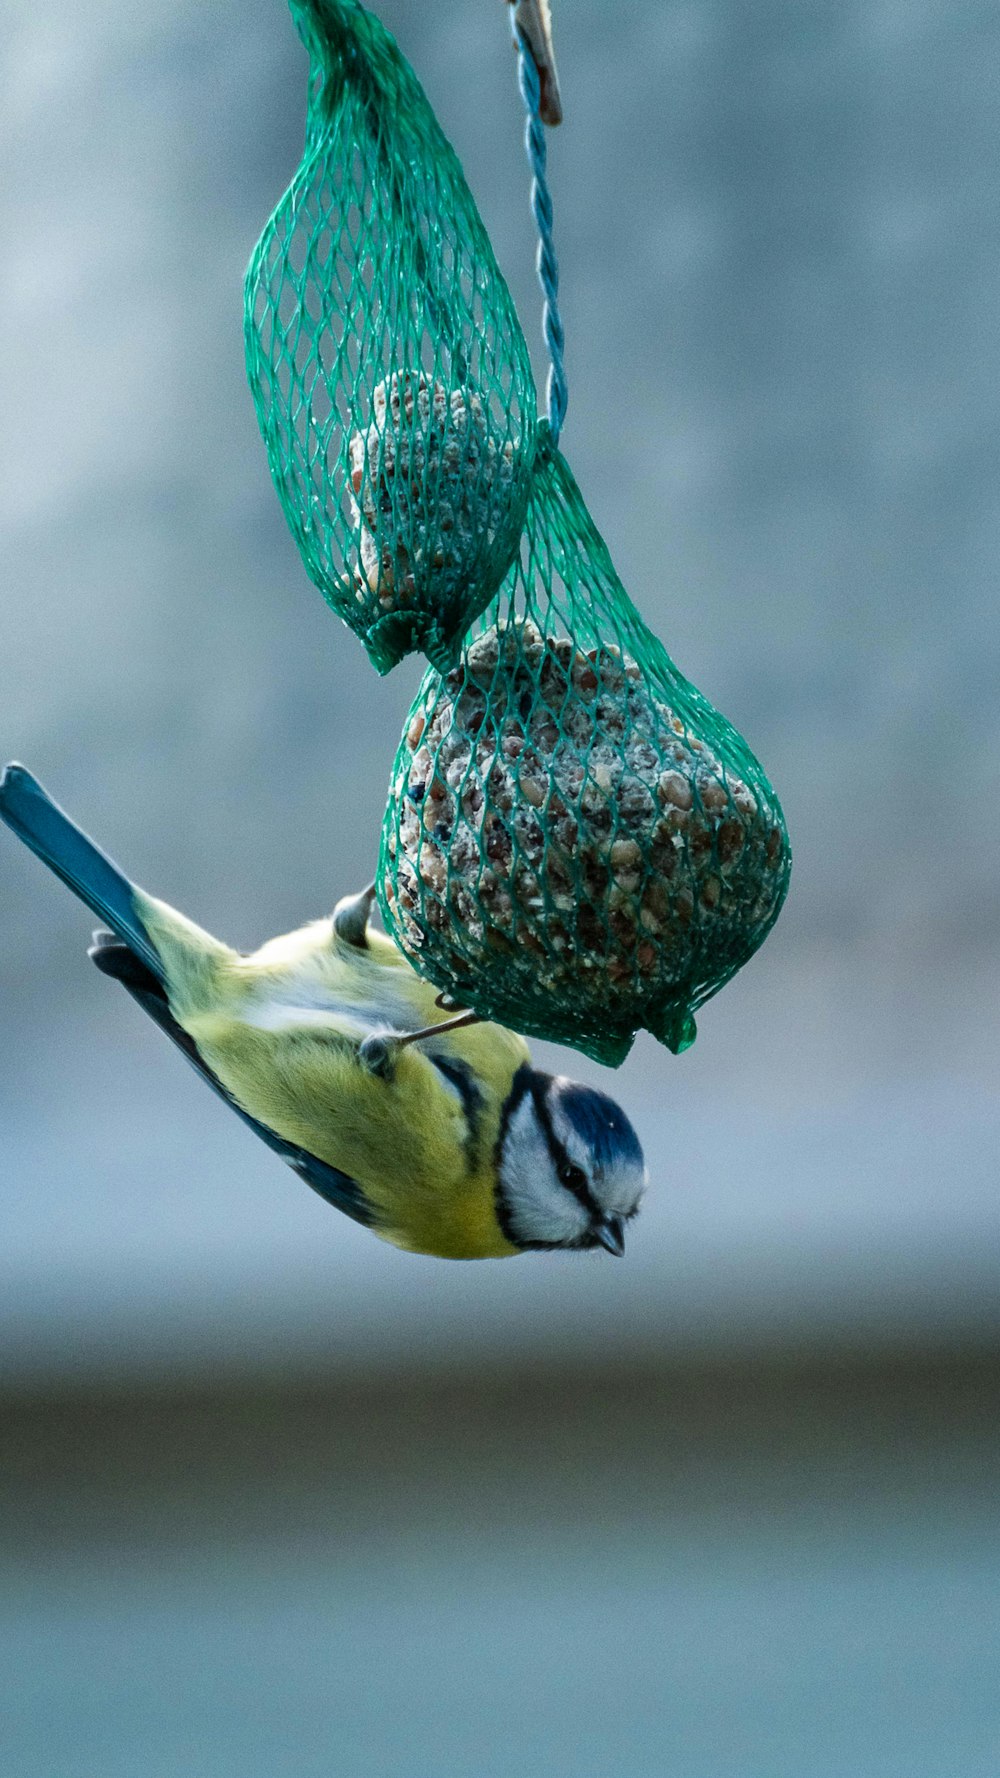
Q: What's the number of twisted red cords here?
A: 0